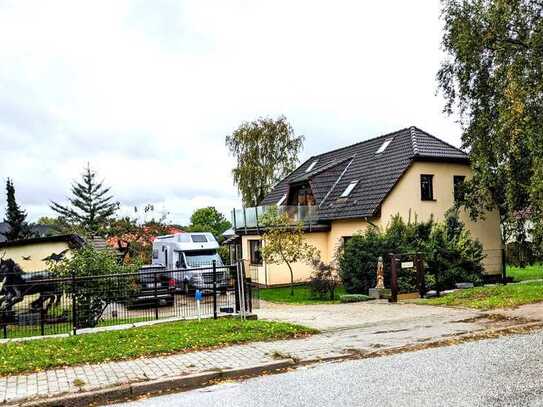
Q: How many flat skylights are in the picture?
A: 4